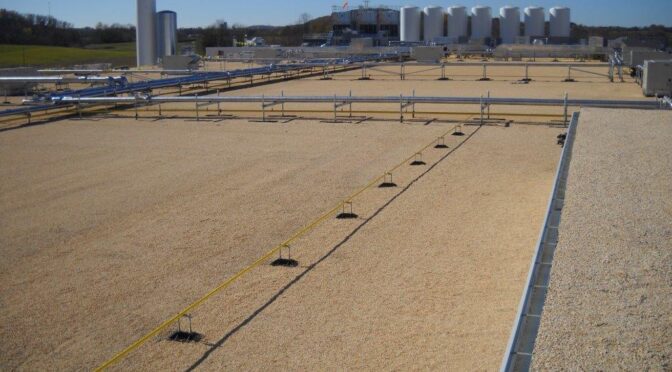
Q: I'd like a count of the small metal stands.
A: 7